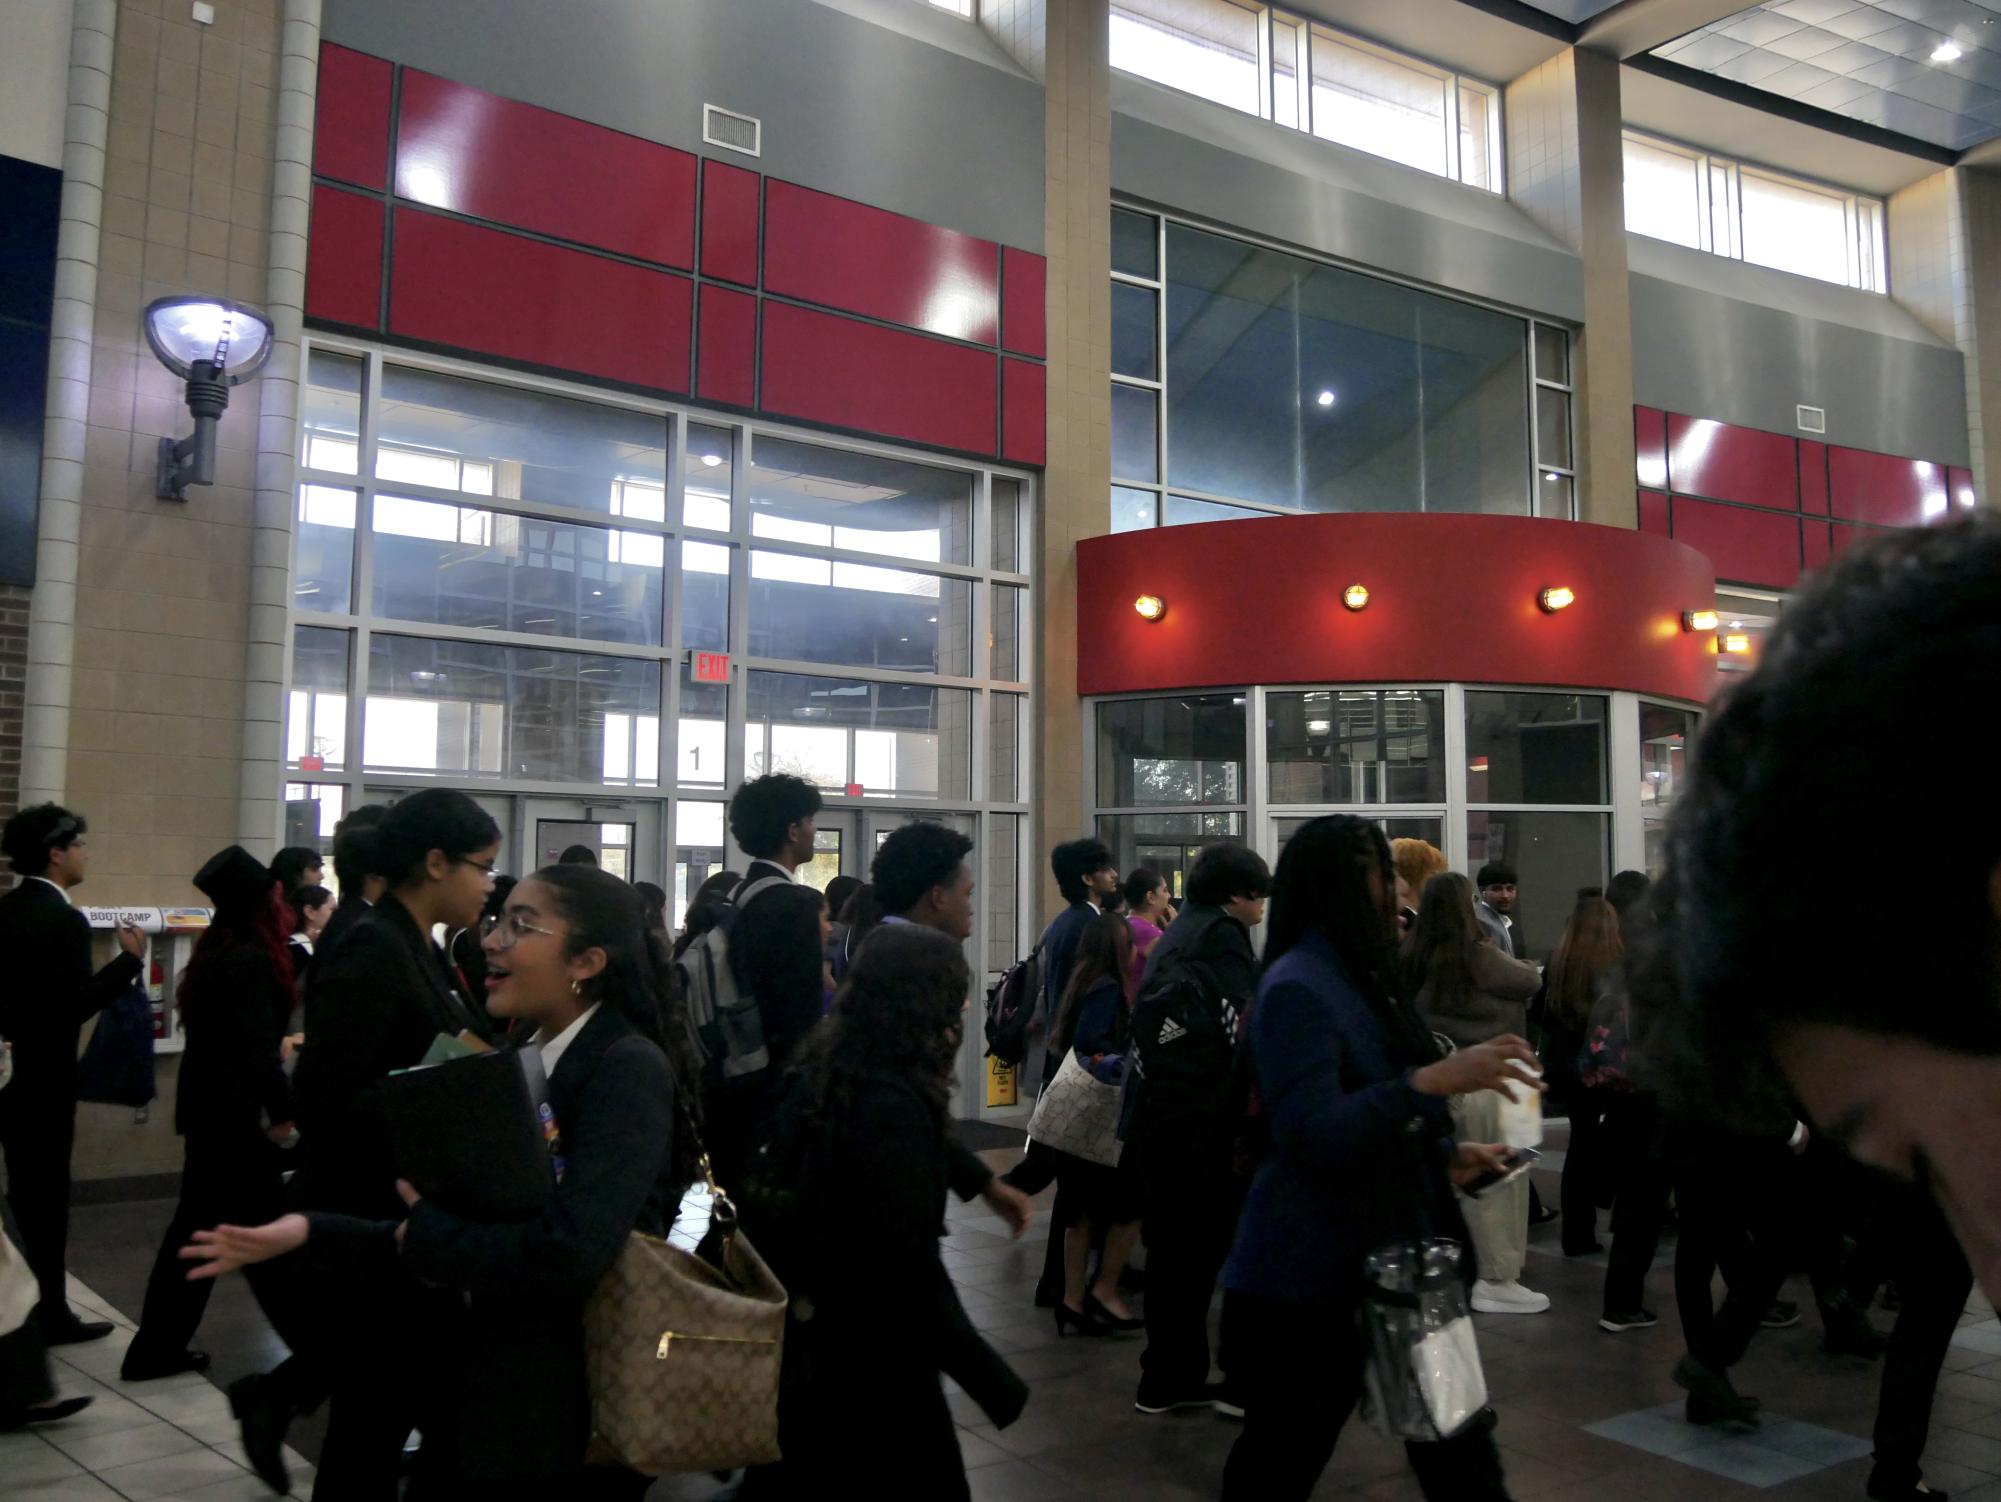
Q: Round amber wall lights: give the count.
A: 5